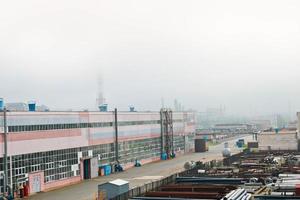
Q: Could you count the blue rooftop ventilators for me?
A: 4